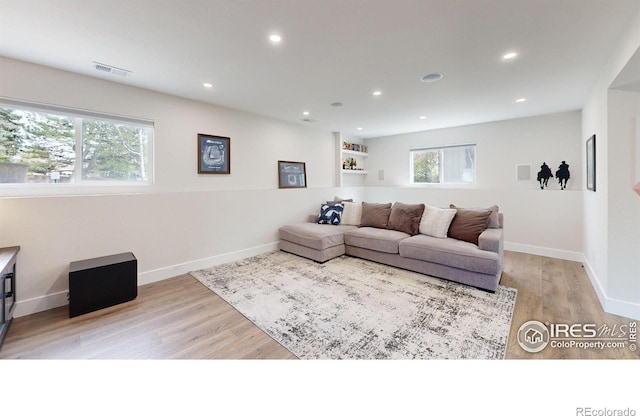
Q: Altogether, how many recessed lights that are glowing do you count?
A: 8